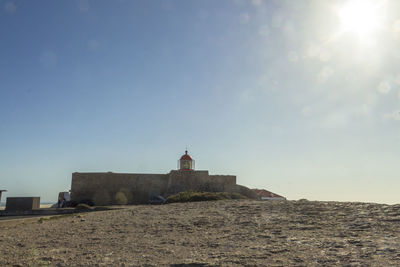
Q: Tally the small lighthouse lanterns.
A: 1